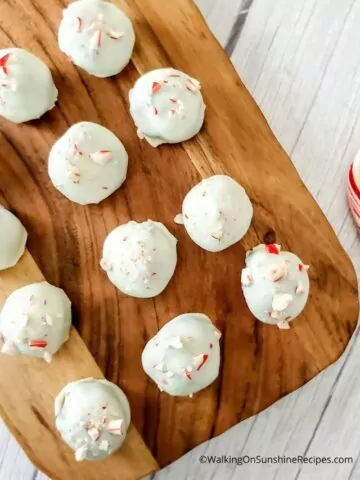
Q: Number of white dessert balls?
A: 11